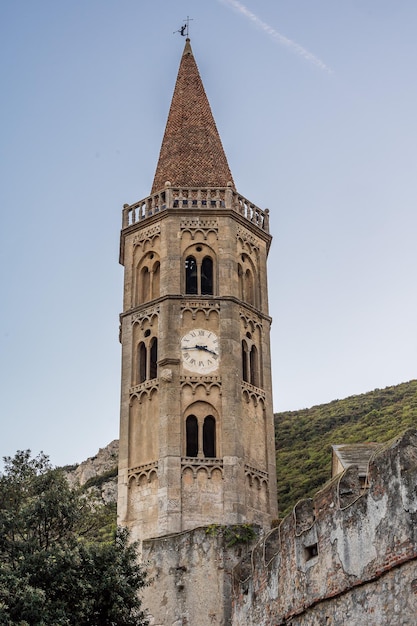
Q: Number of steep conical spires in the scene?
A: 1